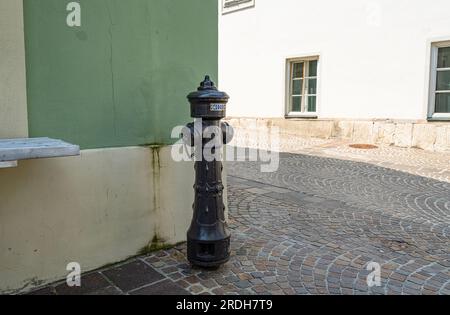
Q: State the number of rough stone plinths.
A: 1